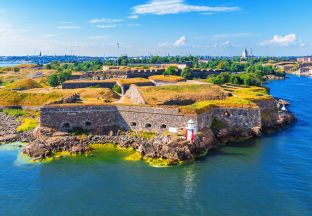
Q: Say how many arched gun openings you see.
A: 5